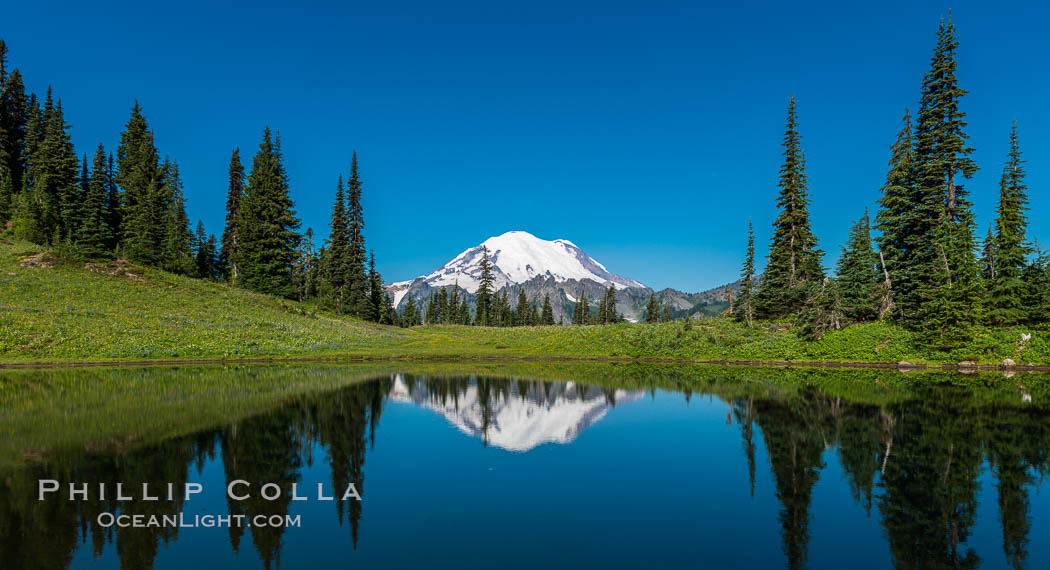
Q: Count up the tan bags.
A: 0